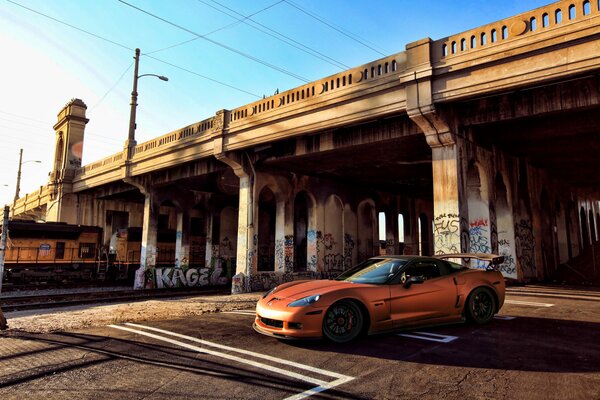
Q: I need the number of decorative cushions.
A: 0